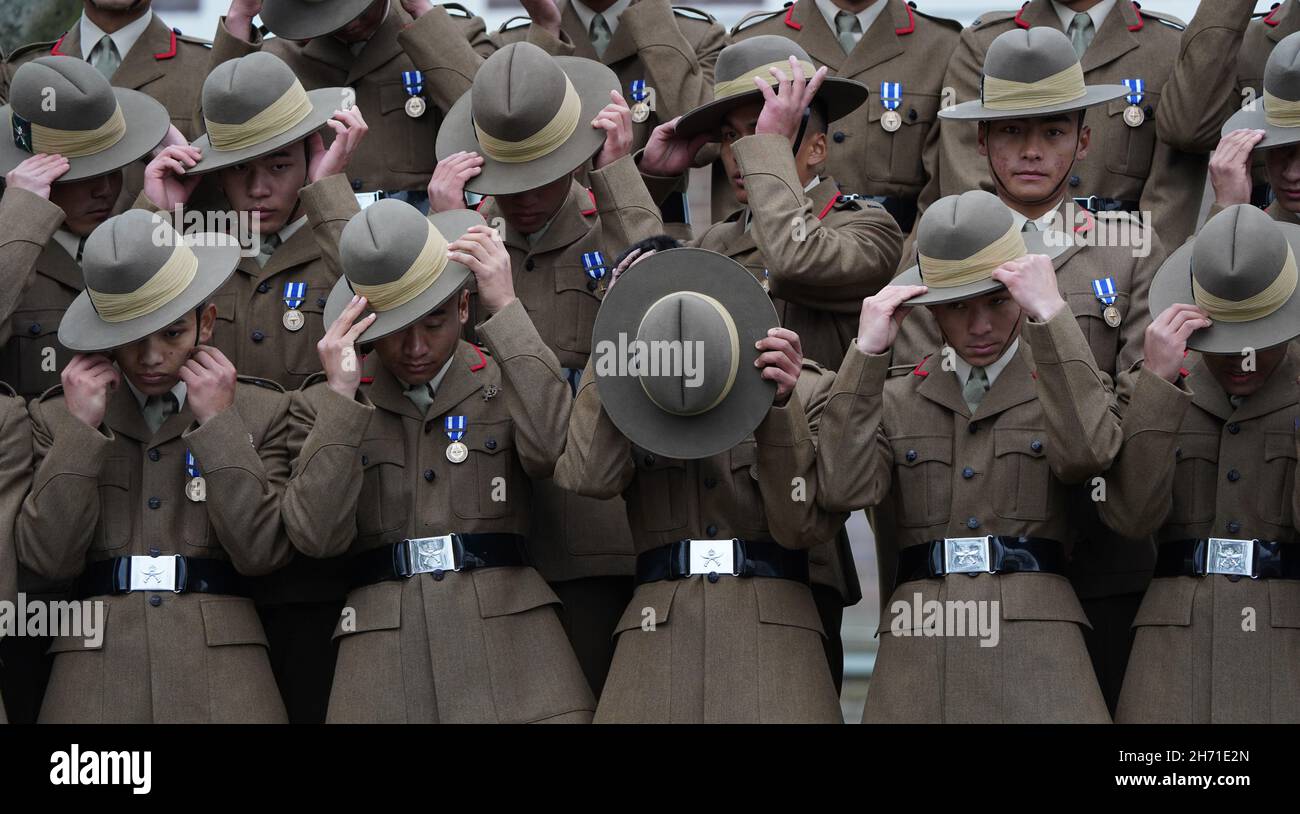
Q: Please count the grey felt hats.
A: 12